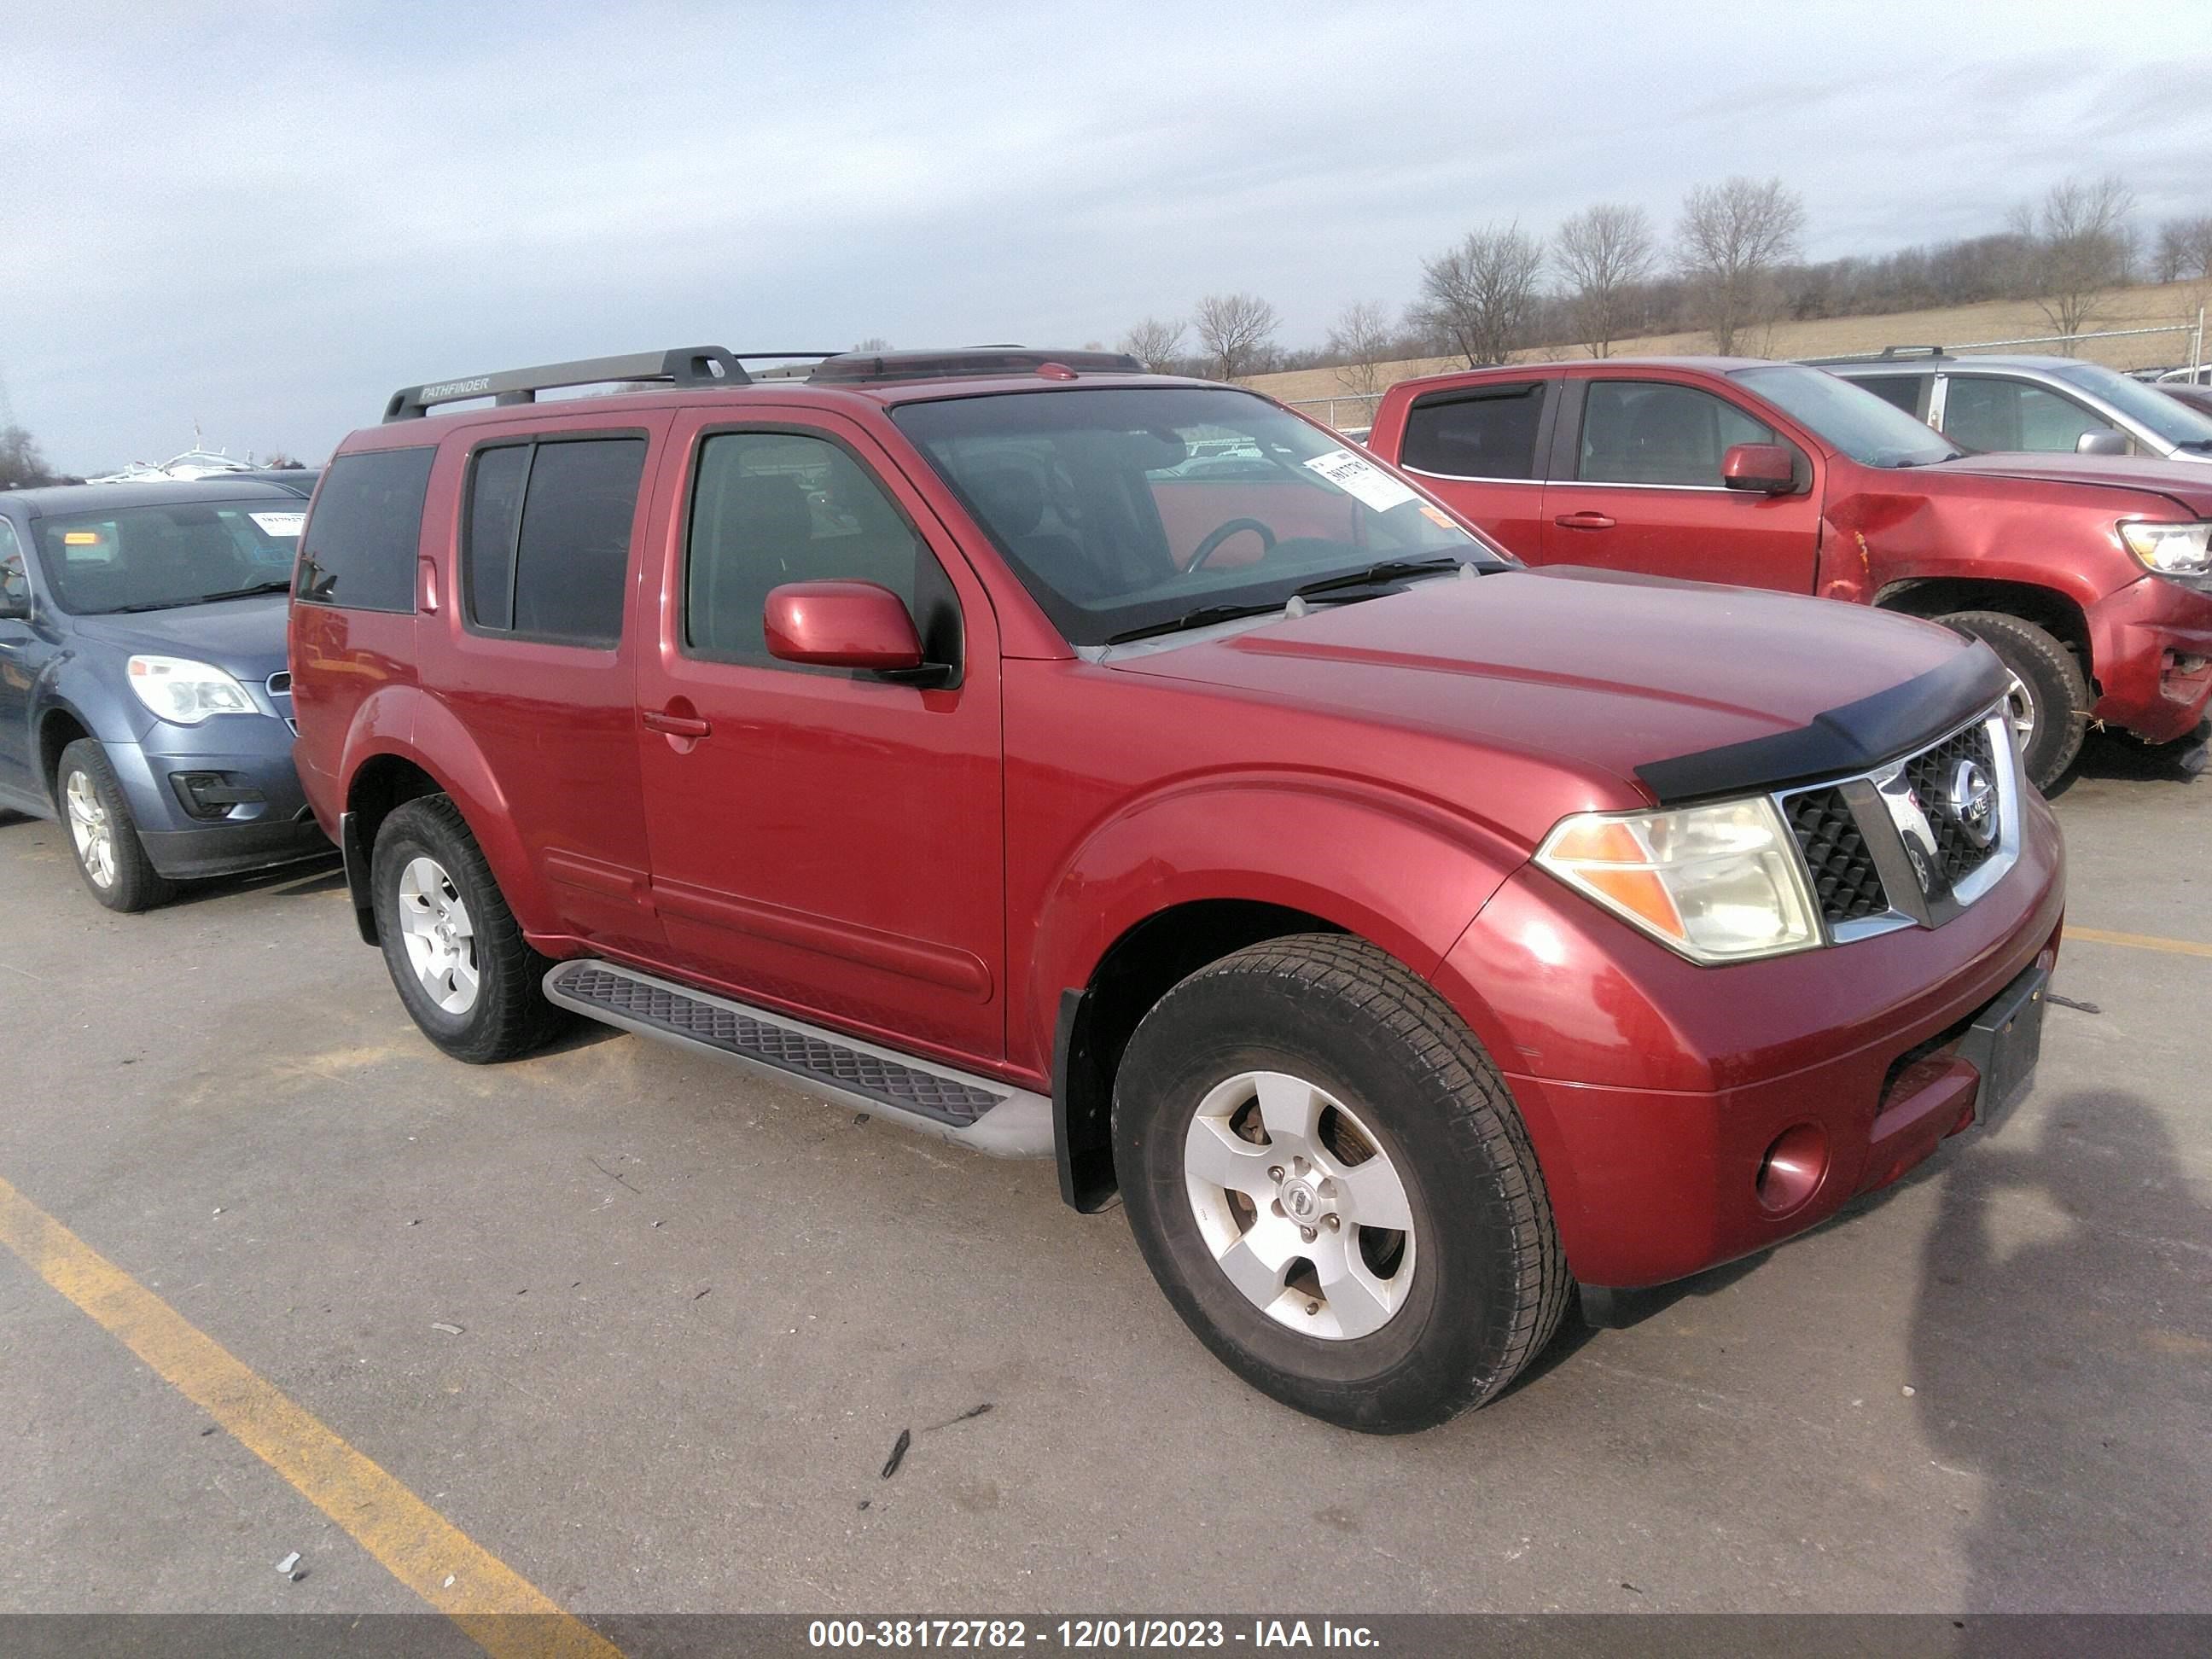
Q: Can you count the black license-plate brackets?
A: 1